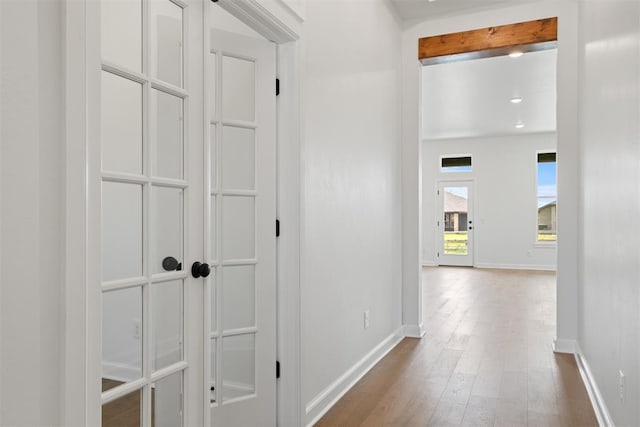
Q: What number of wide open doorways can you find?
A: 1